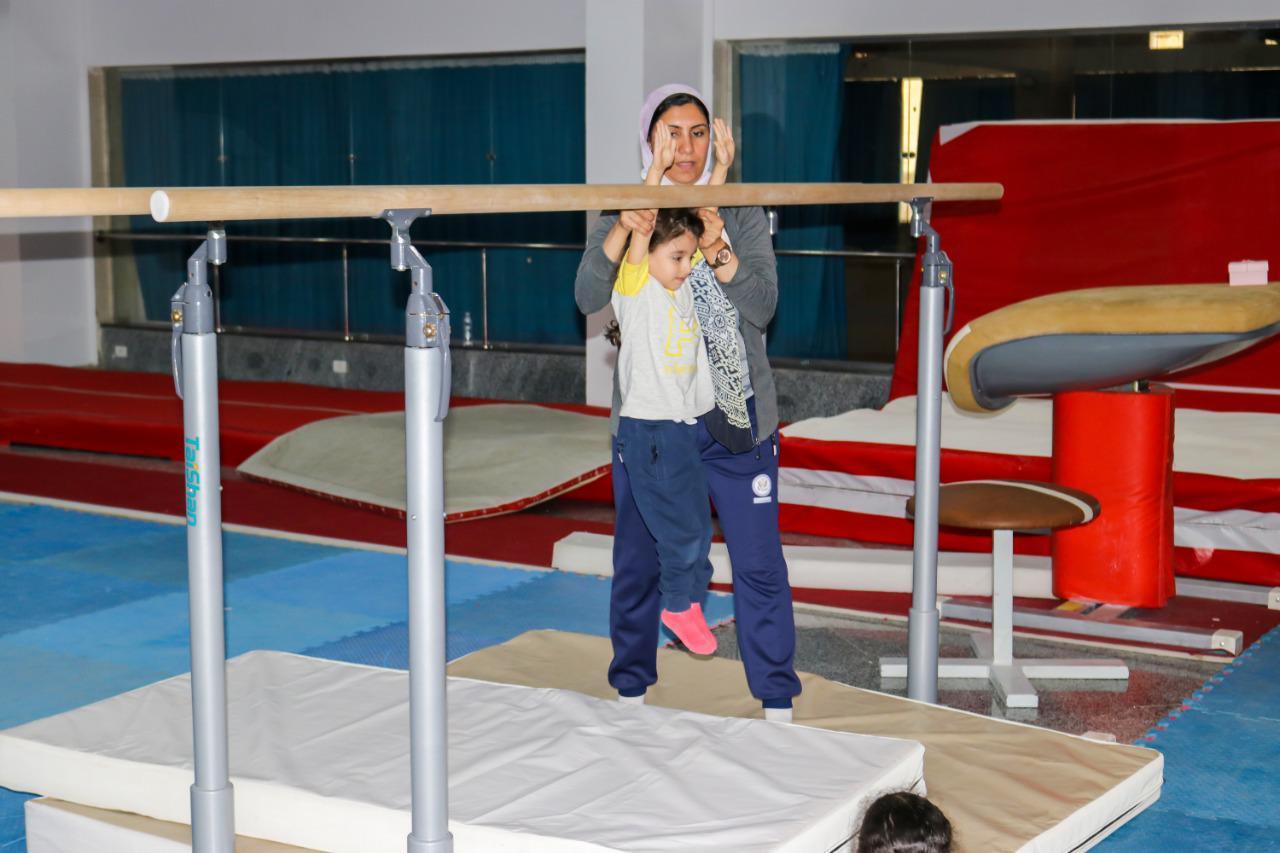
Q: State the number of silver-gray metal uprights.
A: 3